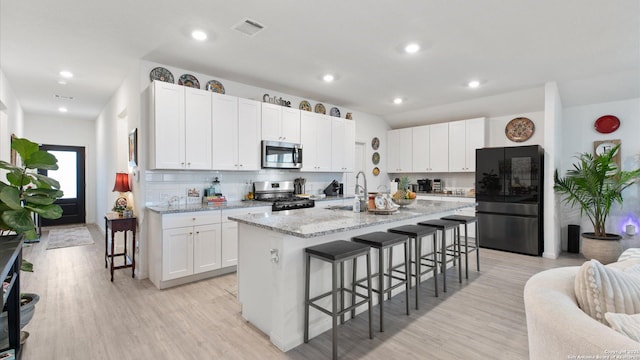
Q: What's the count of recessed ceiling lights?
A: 7